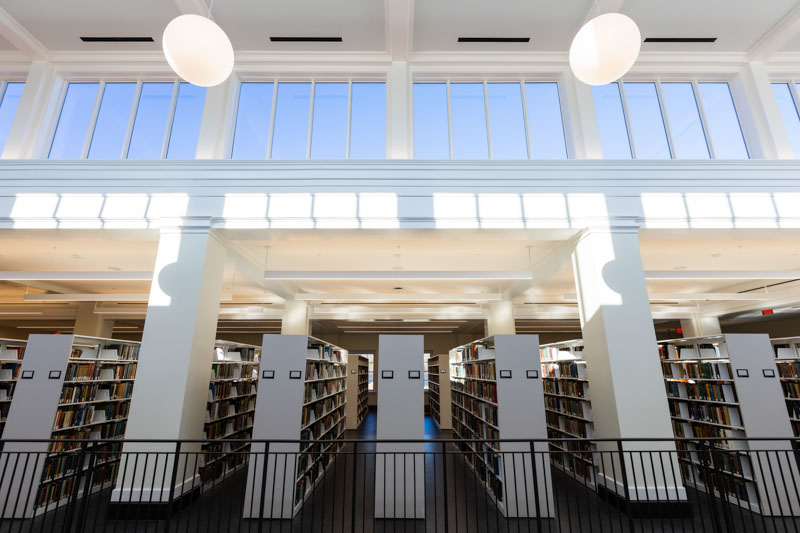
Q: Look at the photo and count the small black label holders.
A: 10